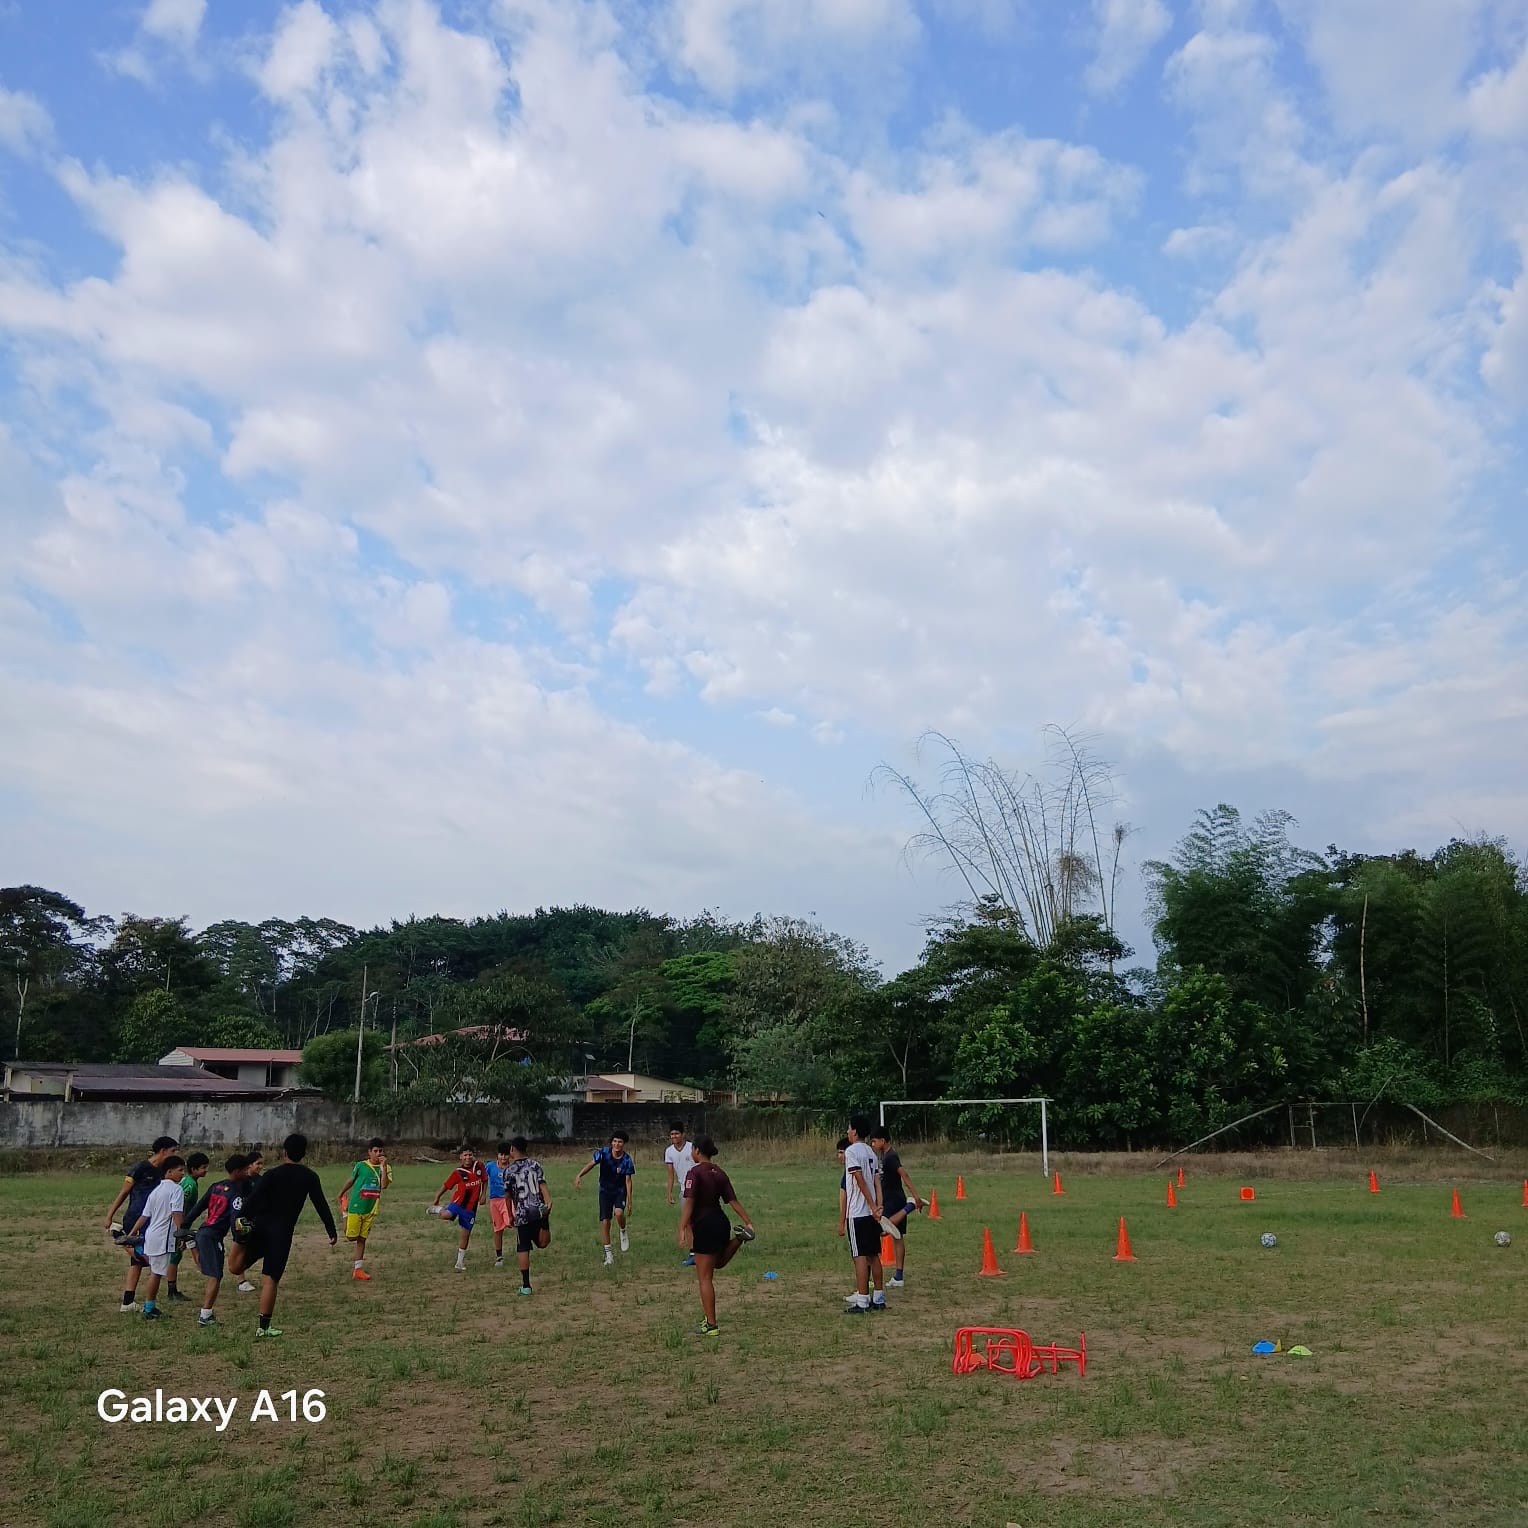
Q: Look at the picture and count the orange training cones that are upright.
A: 12